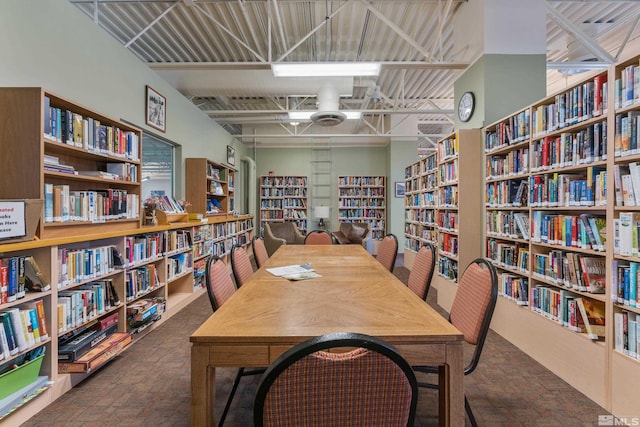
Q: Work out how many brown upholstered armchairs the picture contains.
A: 2